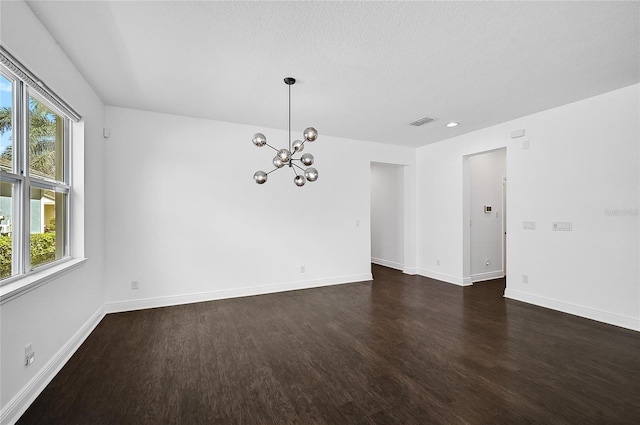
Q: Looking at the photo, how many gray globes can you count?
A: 9